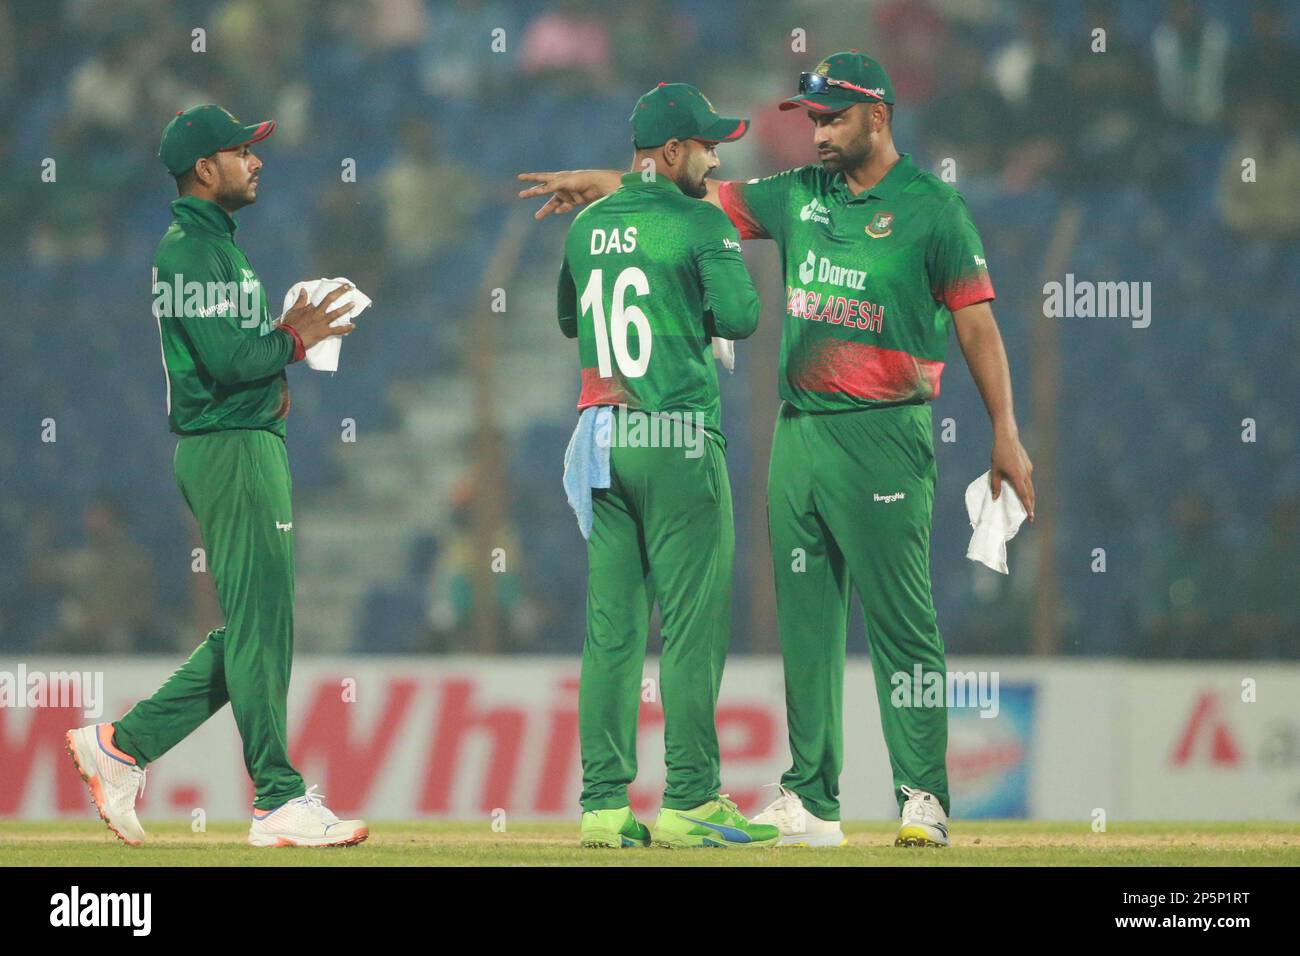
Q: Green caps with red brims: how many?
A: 3